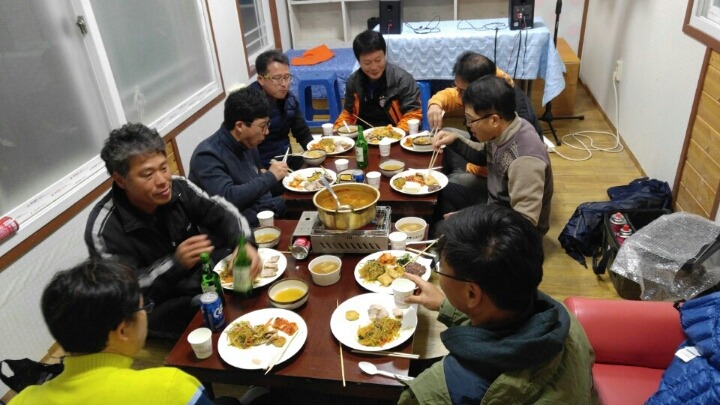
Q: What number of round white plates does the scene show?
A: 9